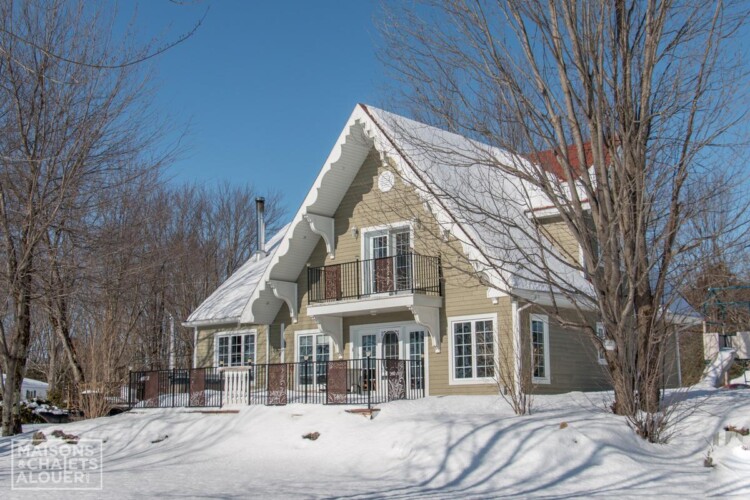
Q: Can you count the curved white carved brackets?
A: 4